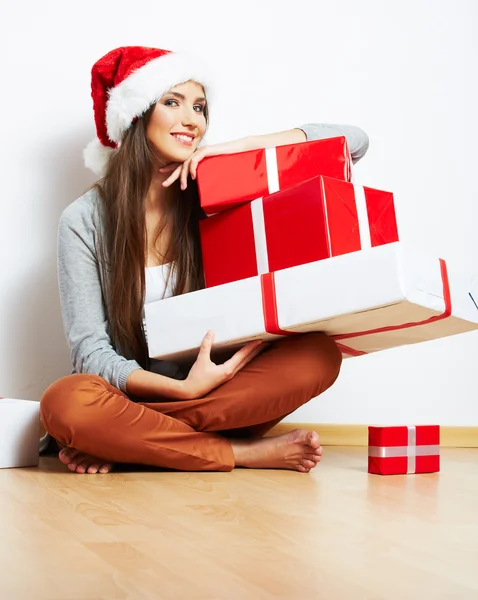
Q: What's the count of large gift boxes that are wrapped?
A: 3